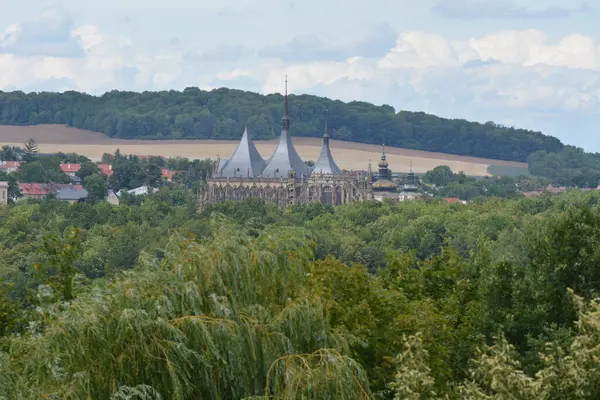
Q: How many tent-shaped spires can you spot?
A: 3